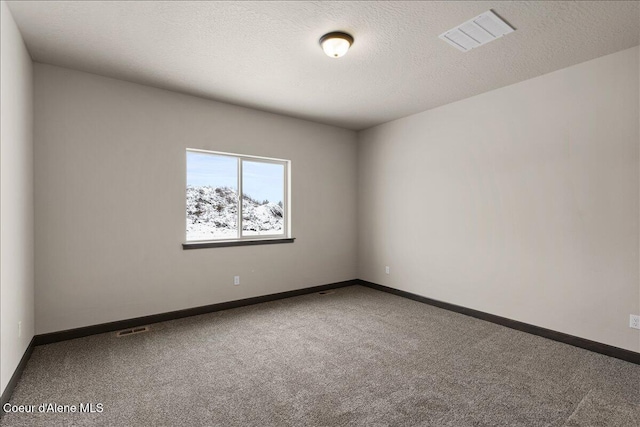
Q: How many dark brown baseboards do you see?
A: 3